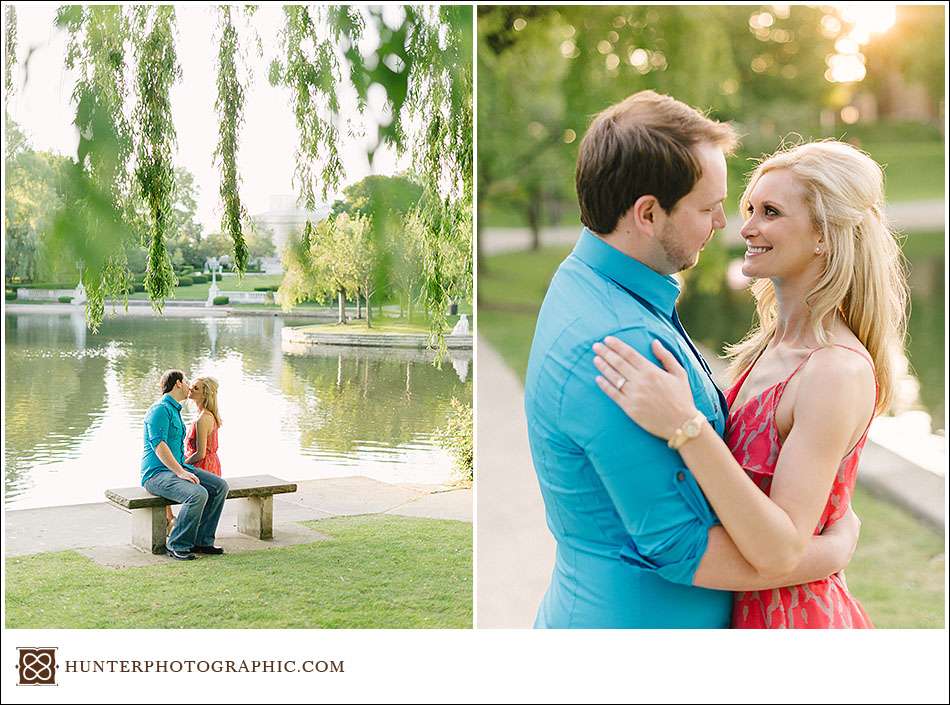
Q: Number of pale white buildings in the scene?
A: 1